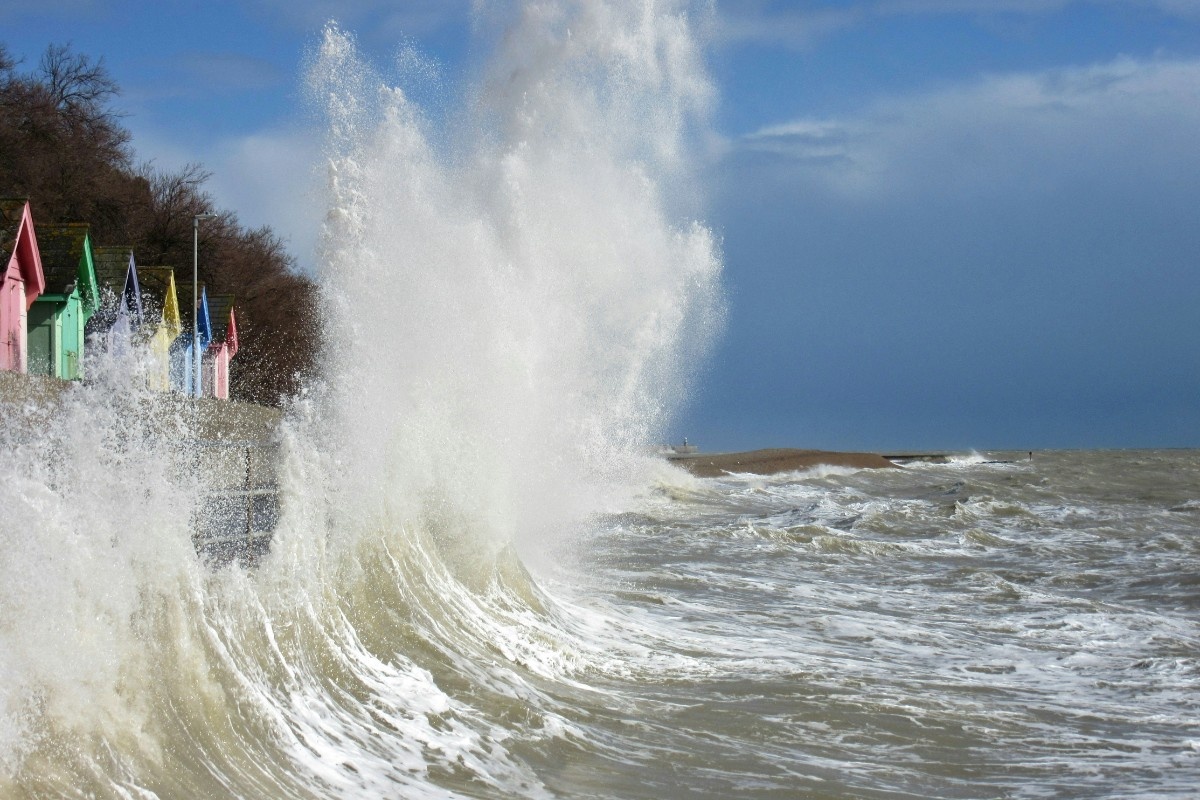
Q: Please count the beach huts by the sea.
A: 6